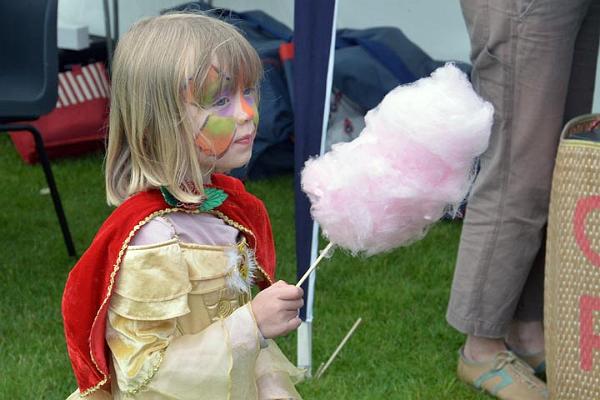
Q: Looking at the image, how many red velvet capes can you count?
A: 1